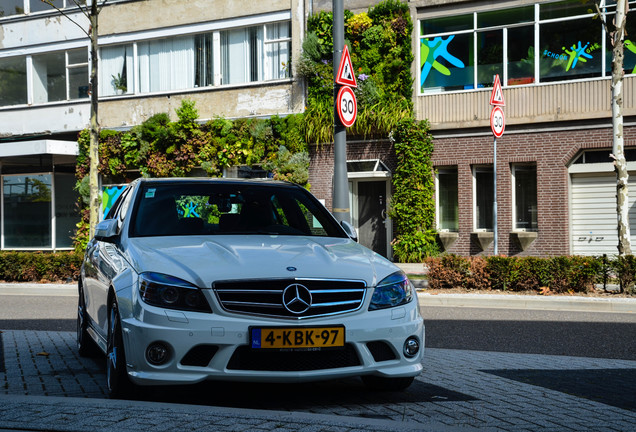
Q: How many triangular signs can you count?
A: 2